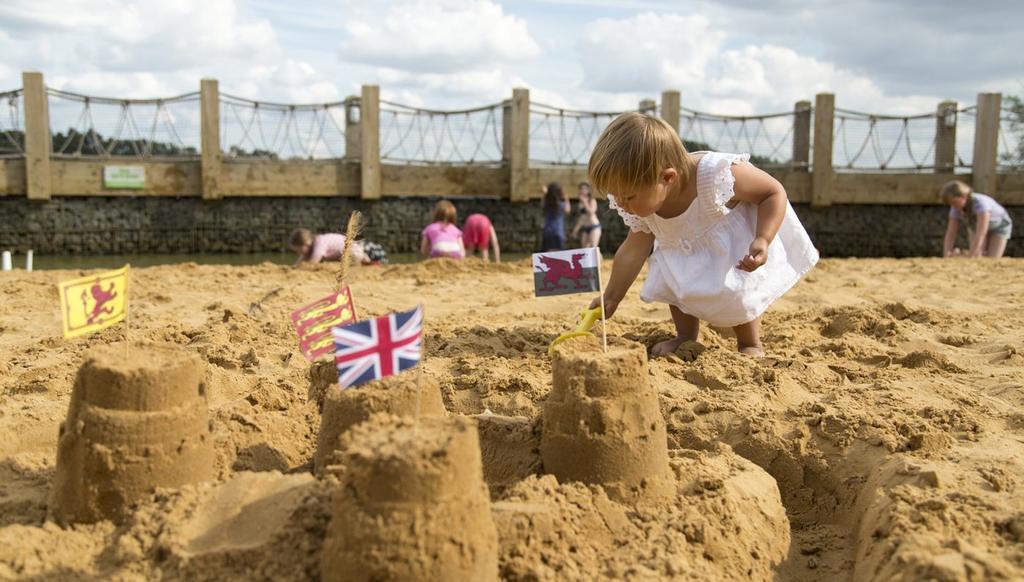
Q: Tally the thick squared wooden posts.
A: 12